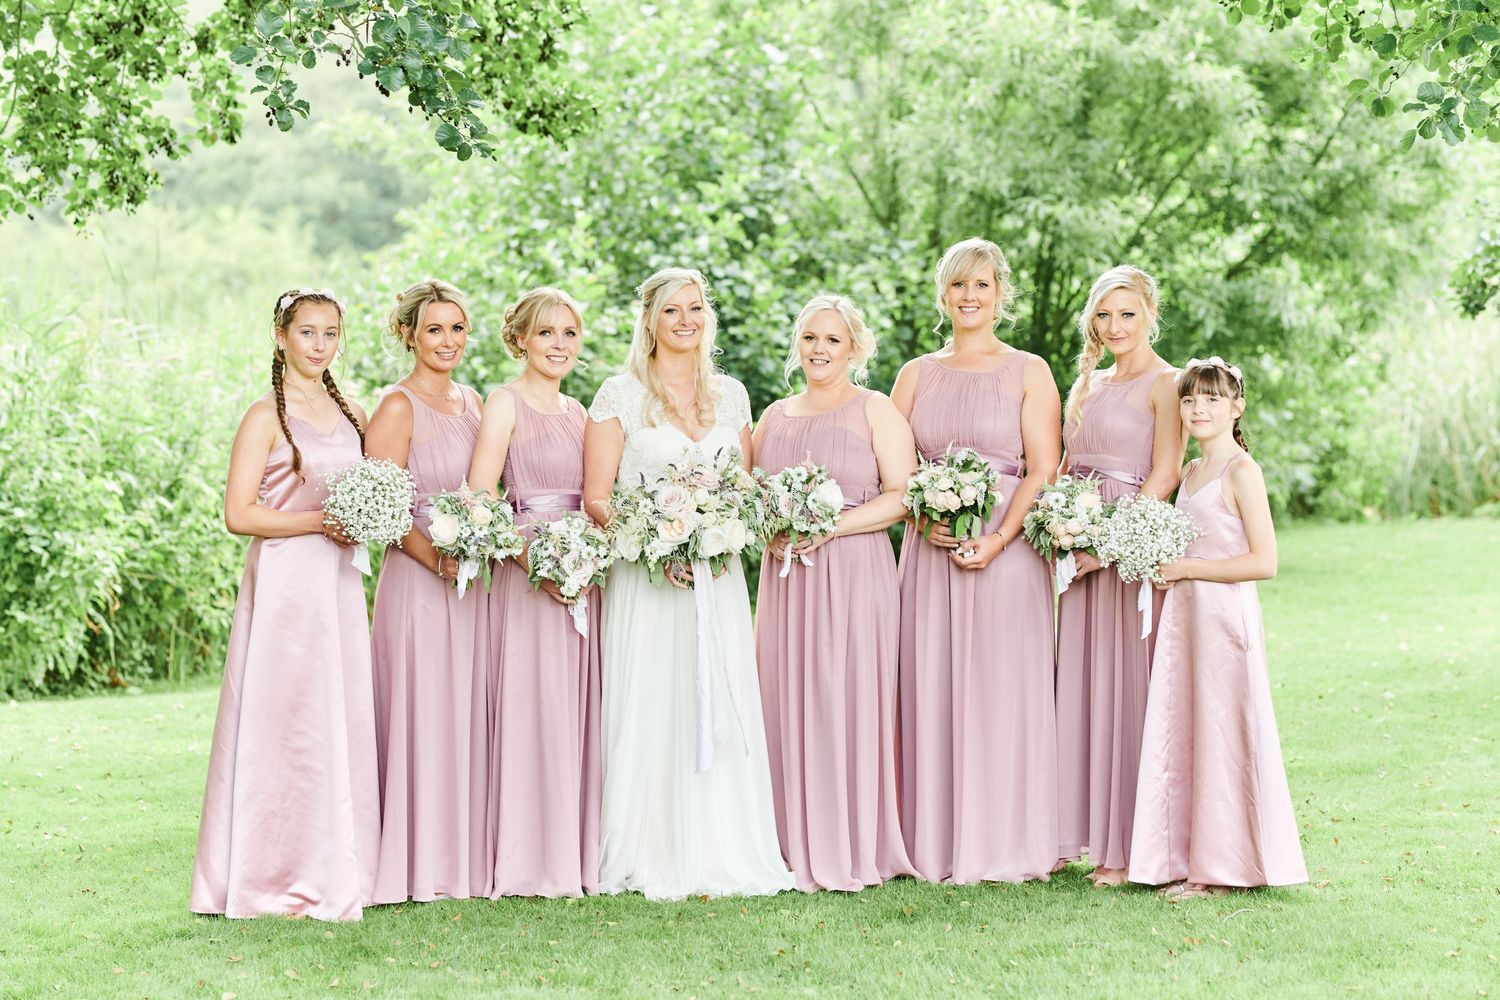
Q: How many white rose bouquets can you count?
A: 6